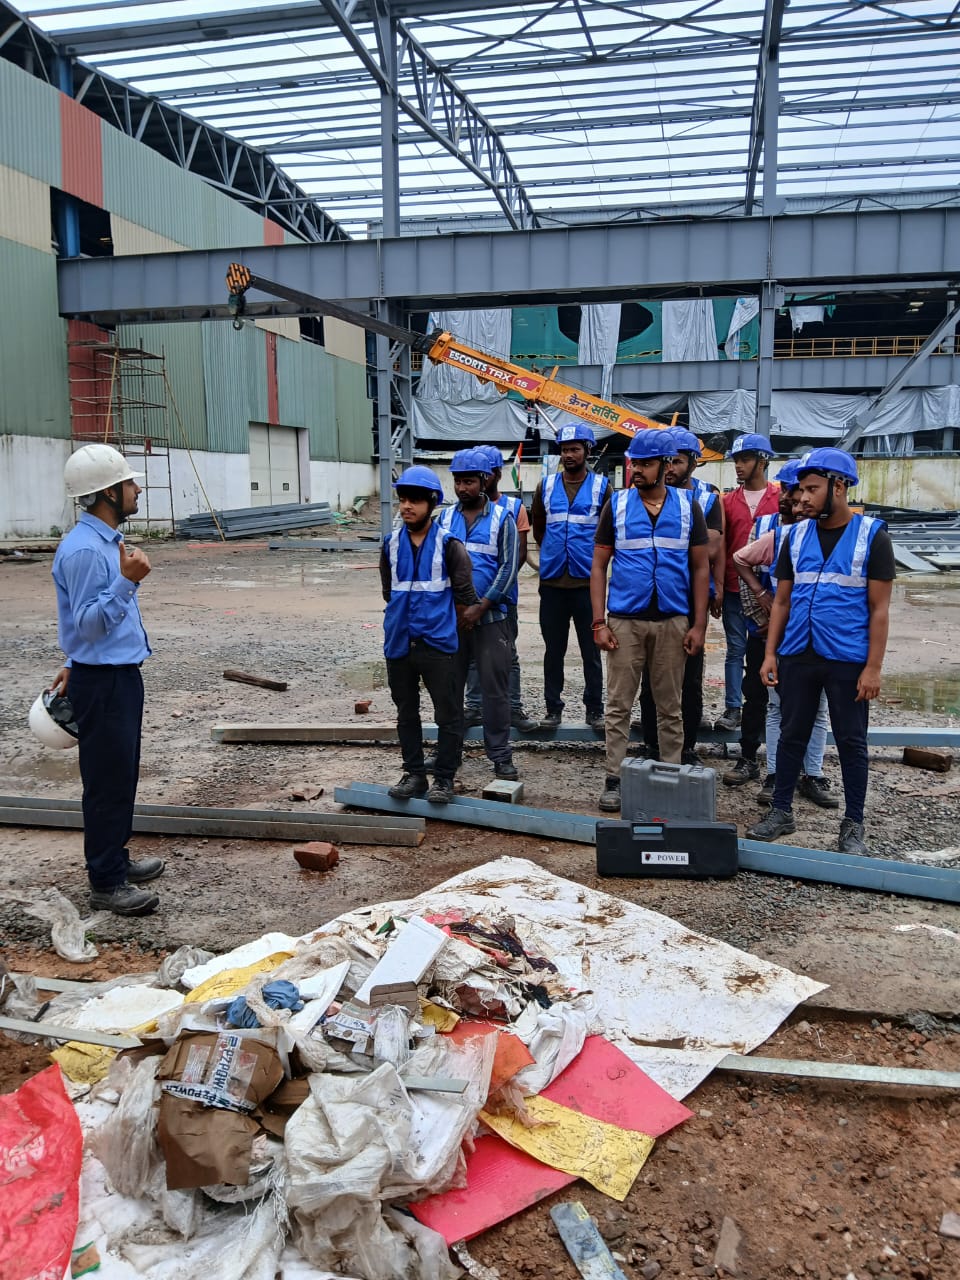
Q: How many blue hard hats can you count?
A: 10